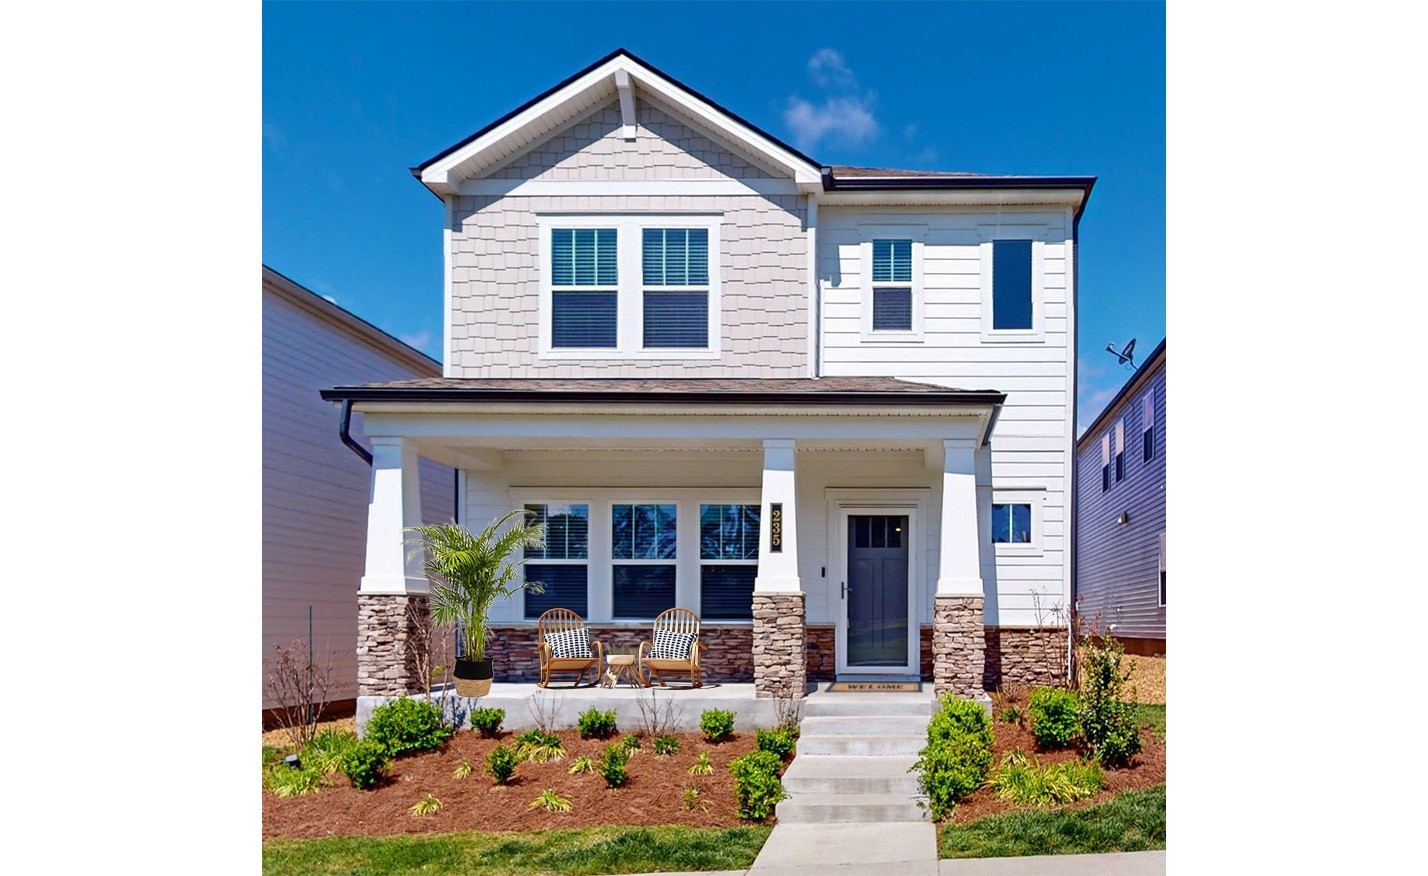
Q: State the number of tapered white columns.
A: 3